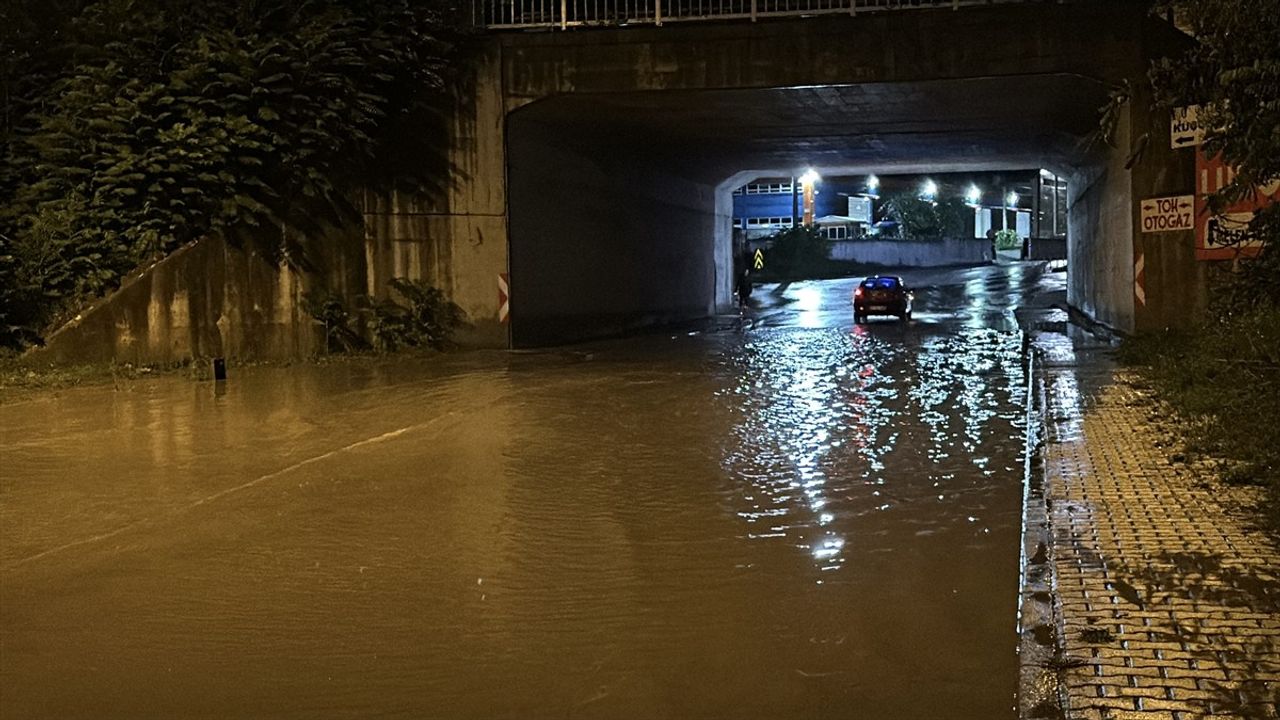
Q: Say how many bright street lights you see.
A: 5